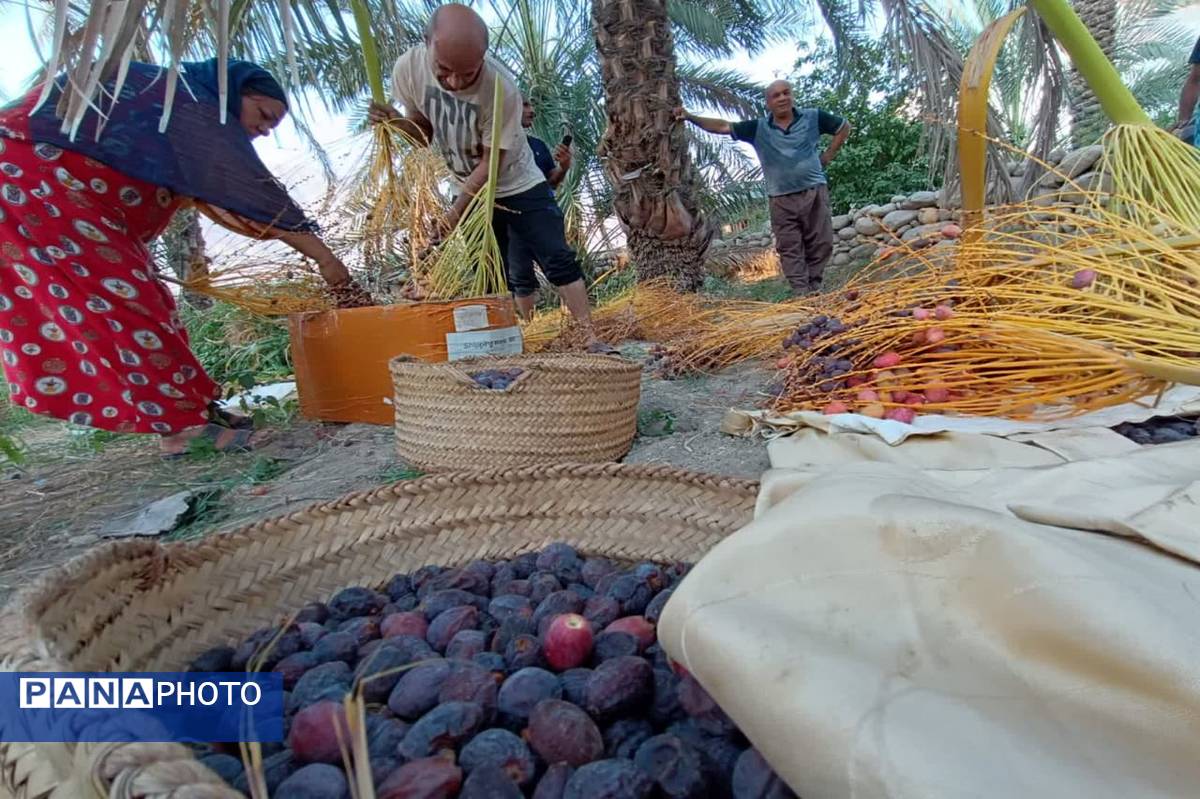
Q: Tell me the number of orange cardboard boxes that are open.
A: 1